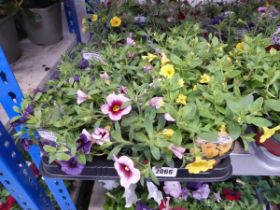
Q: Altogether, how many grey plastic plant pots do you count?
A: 2